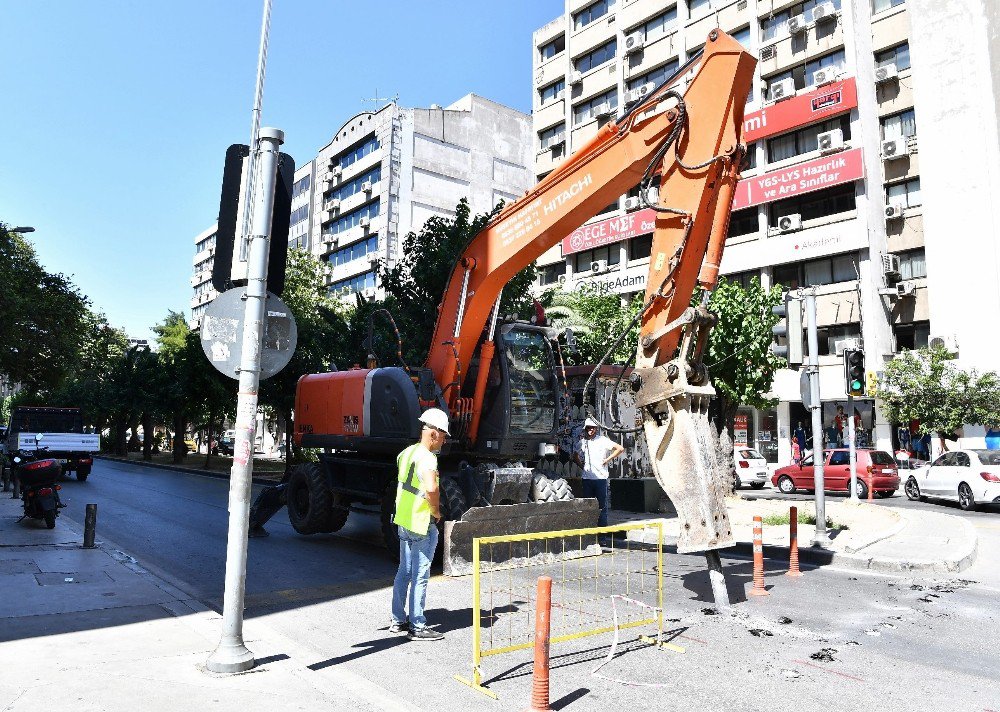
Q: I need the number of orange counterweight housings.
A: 1